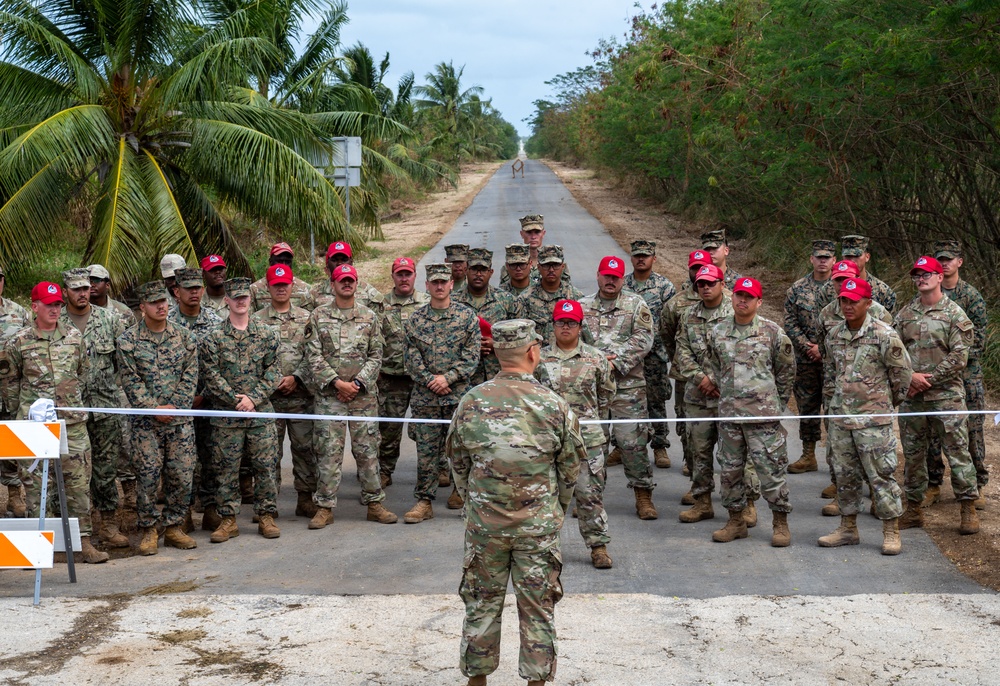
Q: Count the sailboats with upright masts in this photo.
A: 0